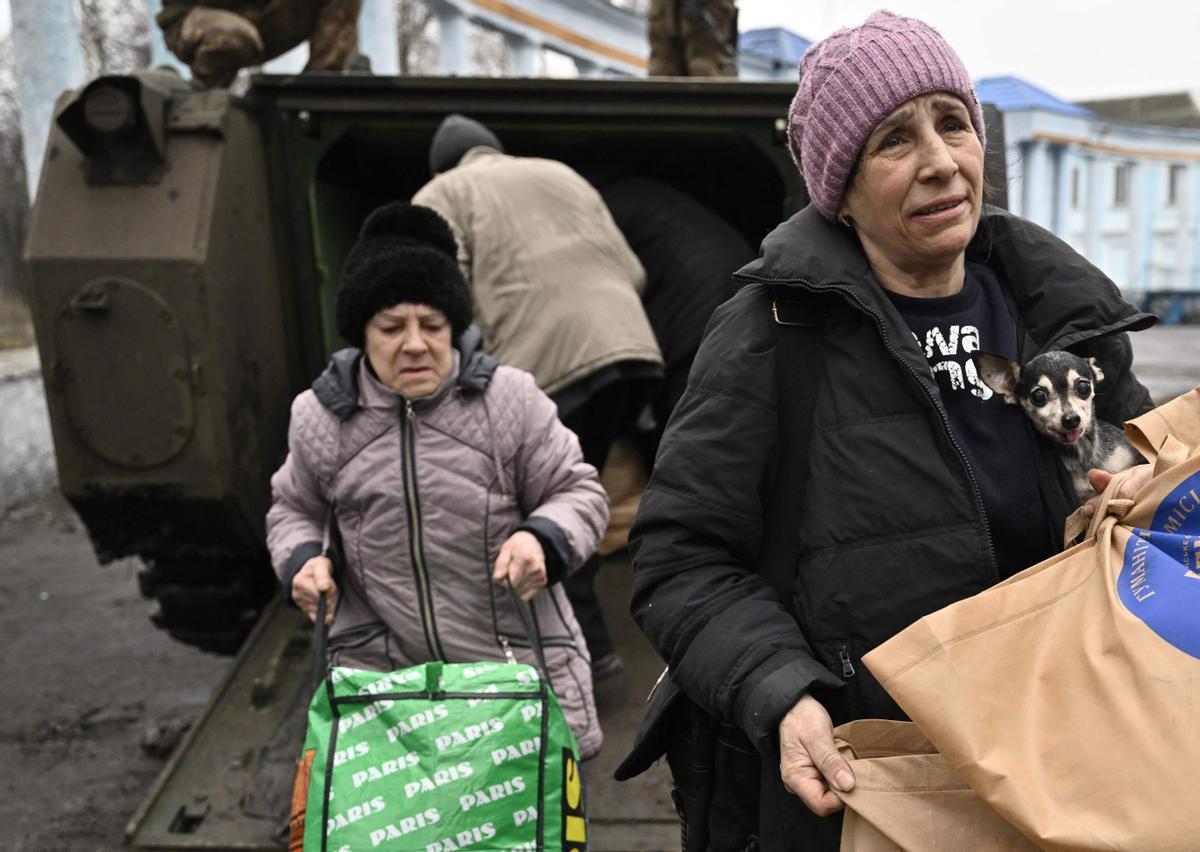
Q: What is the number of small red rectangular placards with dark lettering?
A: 0